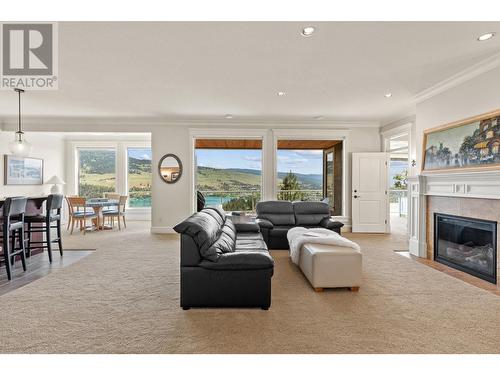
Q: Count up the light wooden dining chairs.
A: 4